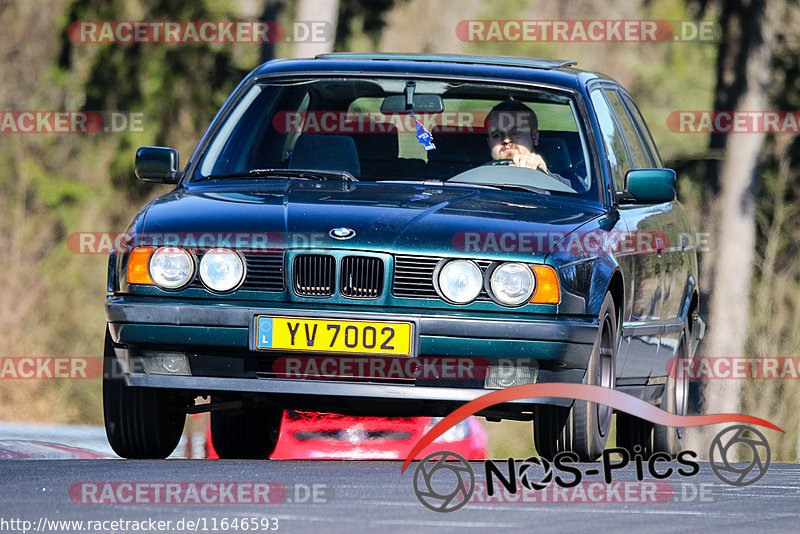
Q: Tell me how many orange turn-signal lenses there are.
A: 2